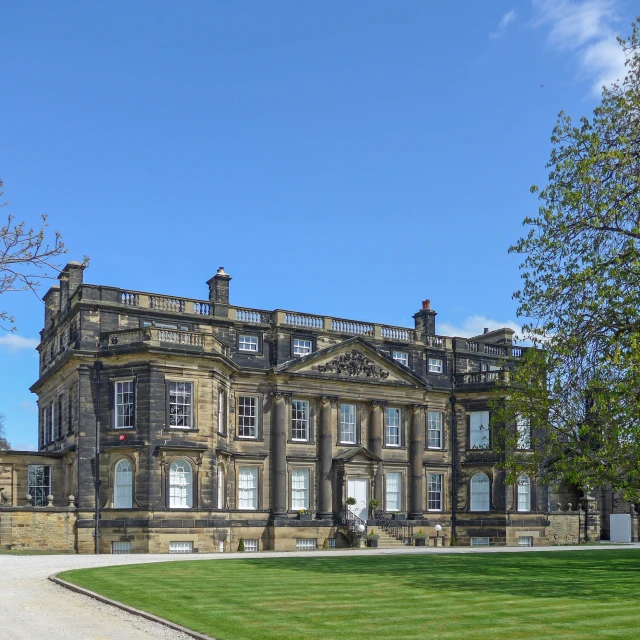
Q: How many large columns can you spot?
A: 4